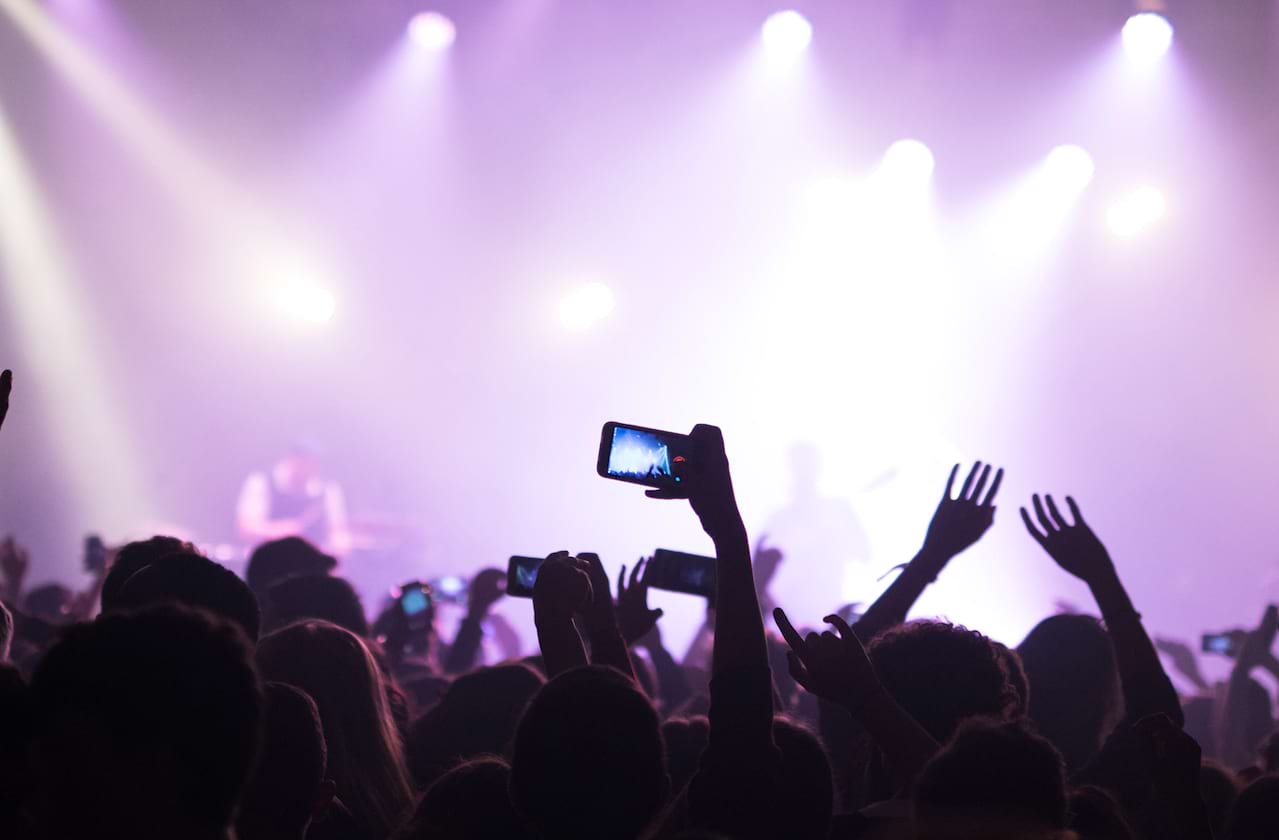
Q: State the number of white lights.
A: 8